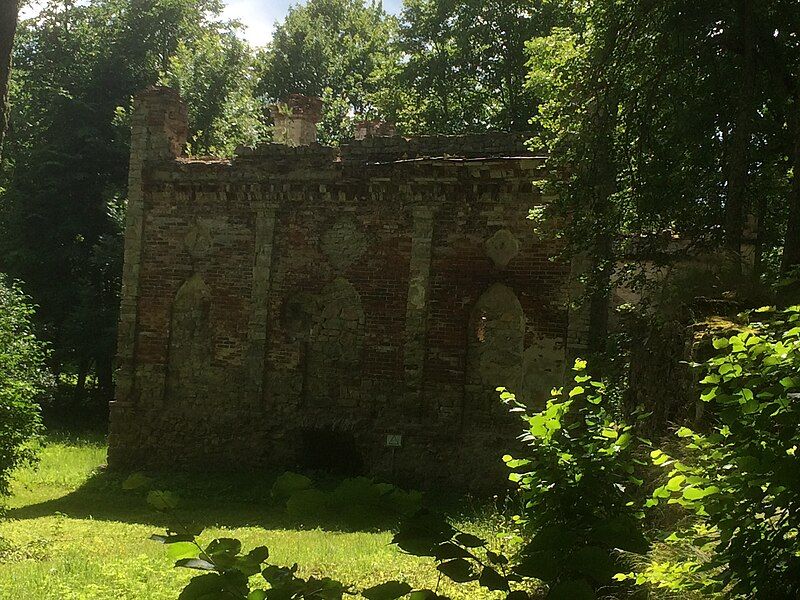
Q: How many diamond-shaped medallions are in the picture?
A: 3